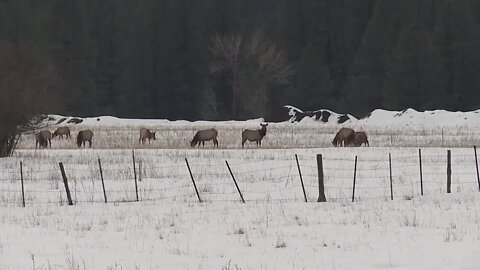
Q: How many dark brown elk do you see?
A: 8